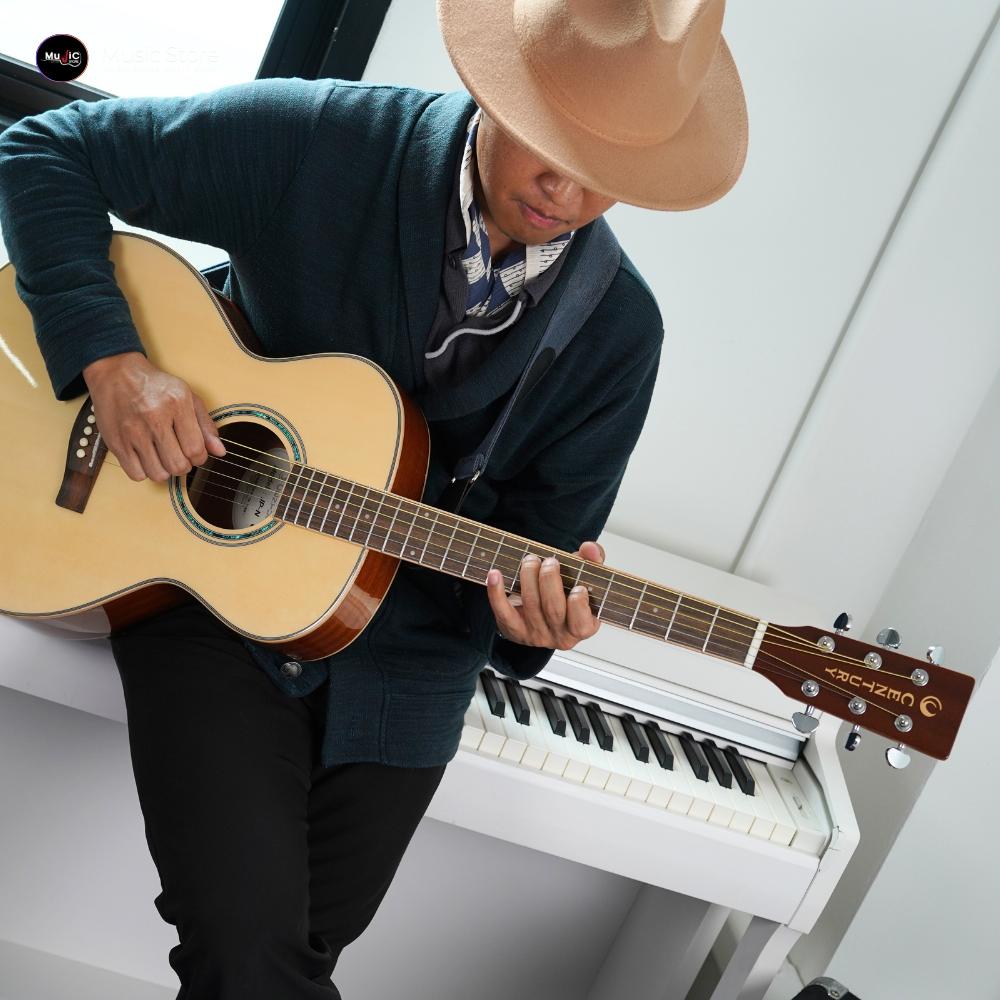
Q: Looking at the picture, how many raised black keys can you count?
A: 10